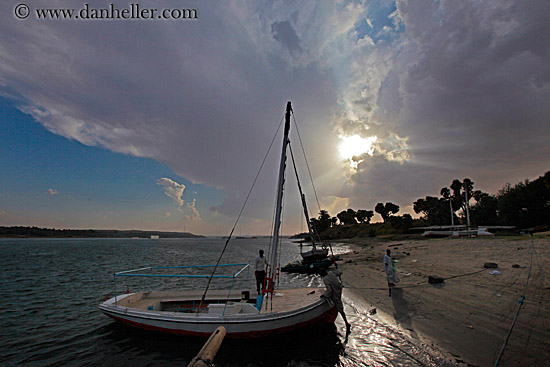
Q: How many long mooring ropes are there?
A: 2